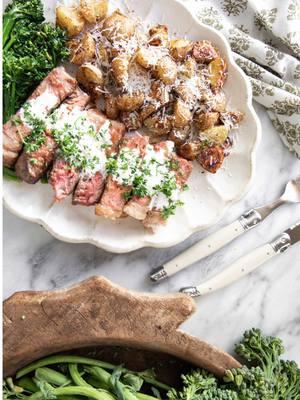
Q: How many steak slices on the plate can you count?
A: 7